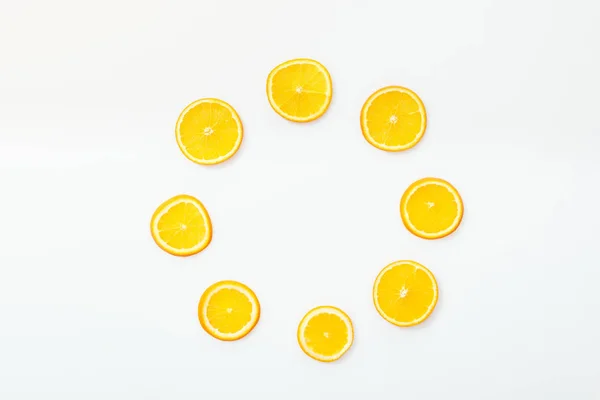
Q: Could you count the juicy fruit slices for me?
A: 8